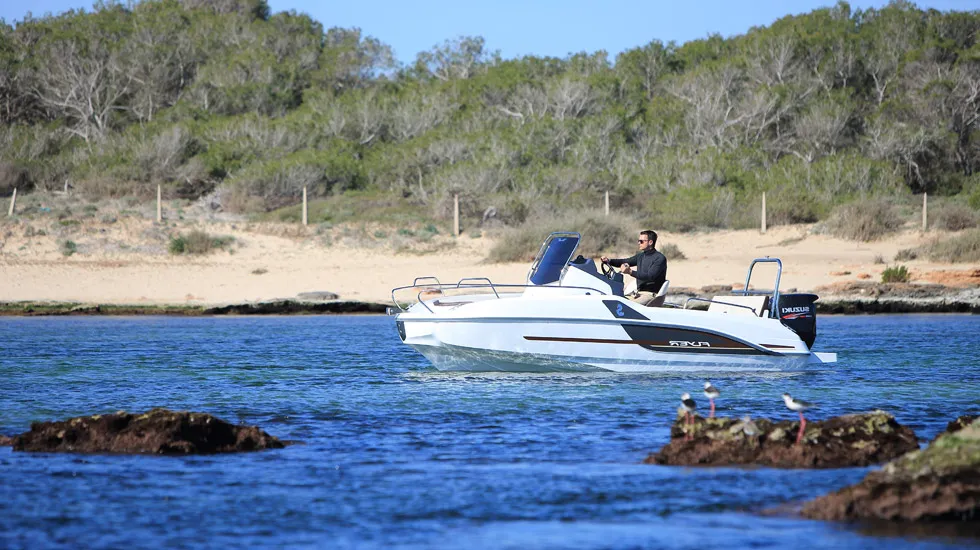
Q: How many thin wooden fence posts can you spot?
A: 7